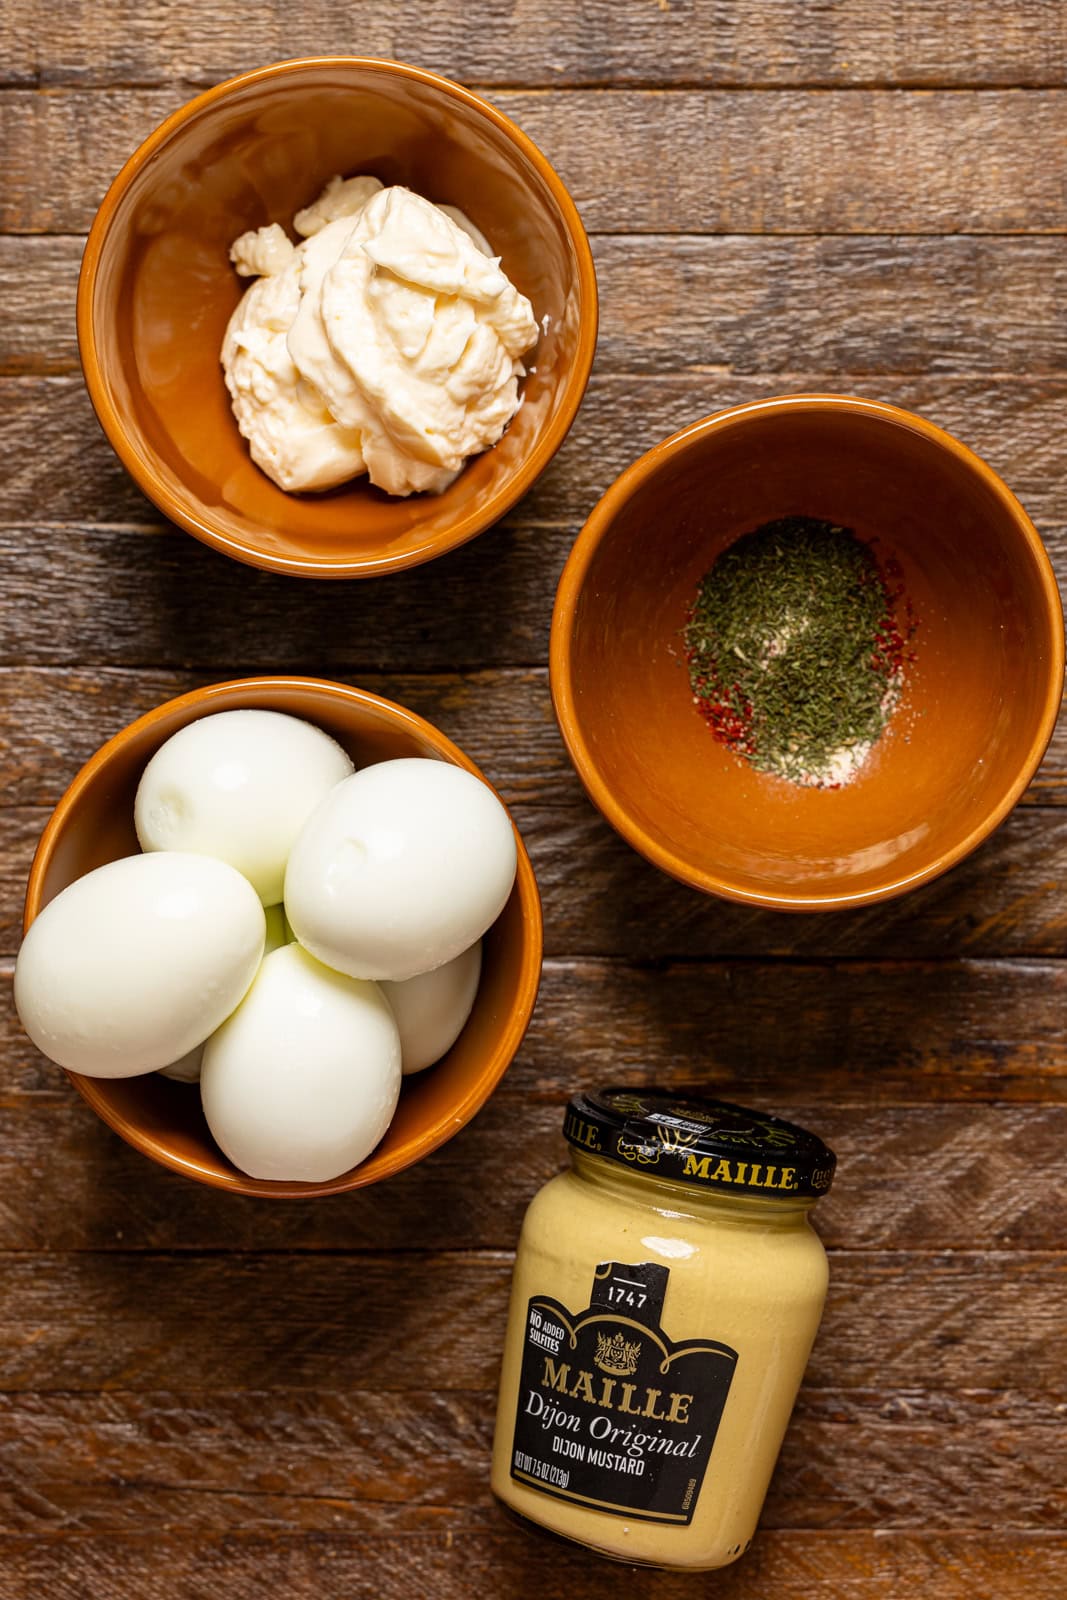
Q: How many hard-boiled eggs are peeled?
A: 6